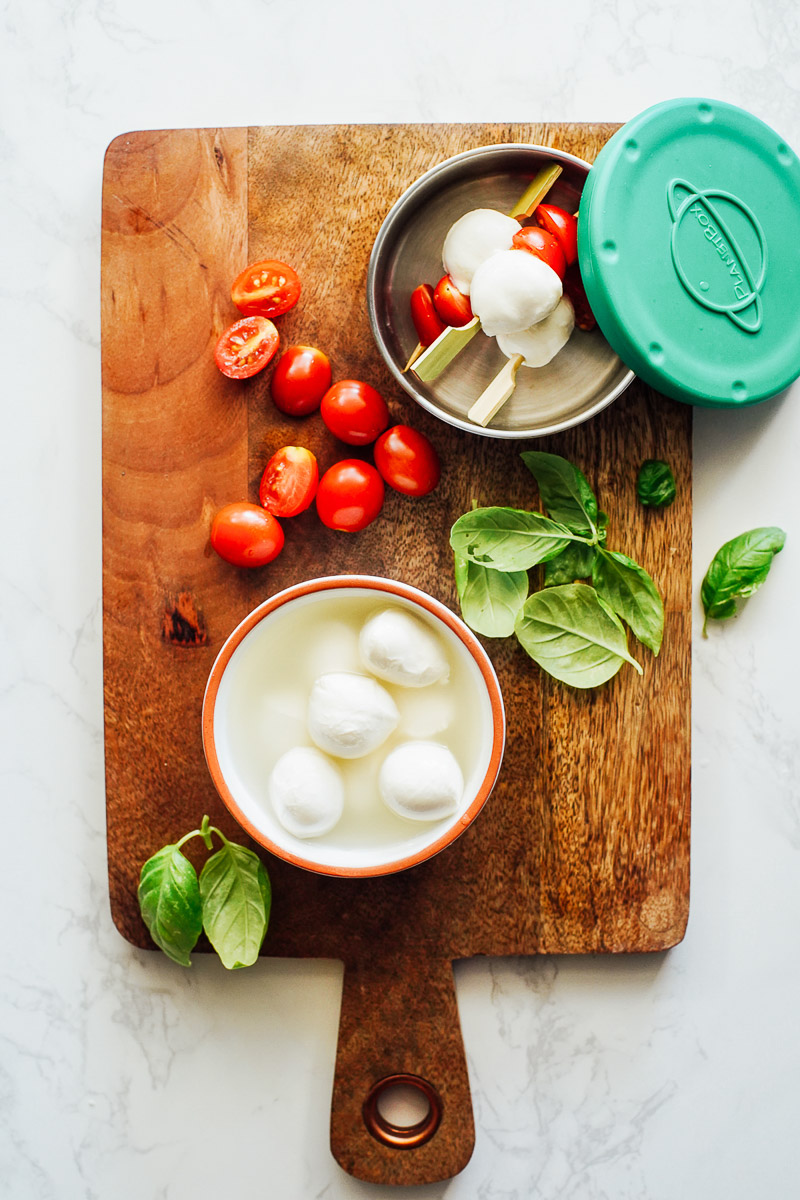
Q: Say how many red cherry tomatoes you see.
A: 13